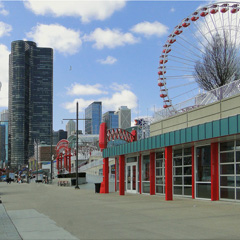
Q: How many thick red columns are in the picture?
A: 5